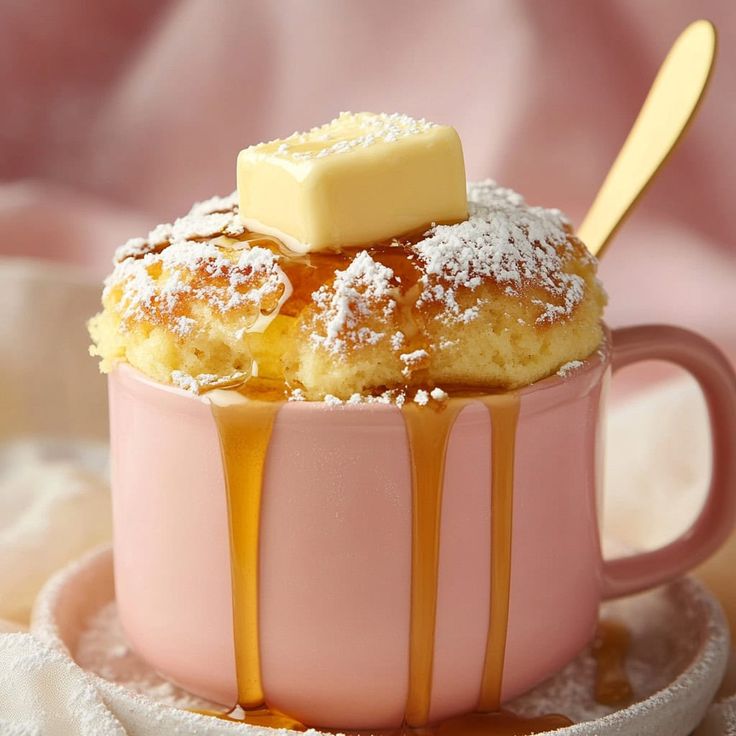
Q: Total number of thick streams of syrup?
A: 3